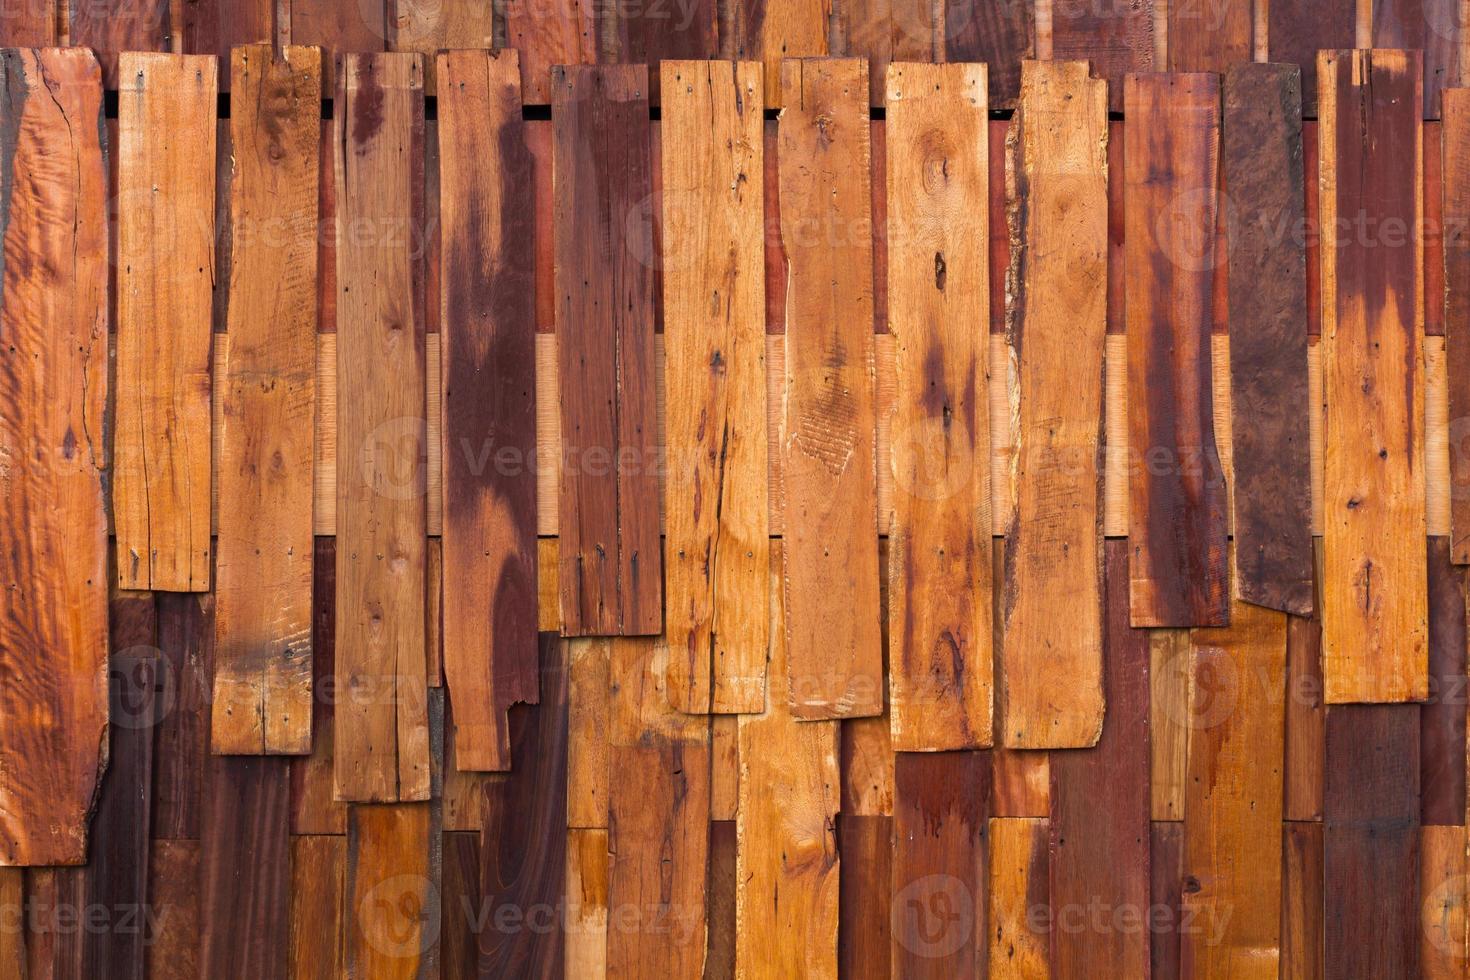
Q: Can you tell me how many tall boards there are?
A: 14